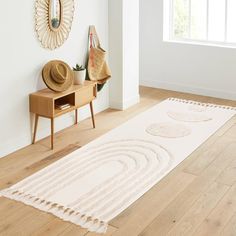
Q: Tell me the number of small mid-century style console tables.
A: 1